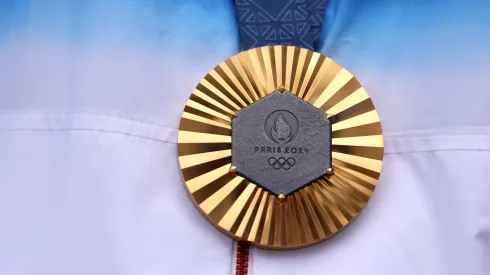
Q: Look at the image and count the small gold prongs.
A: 6